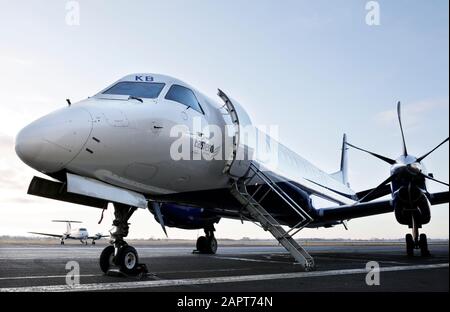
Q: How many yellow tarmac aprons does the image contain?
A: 0